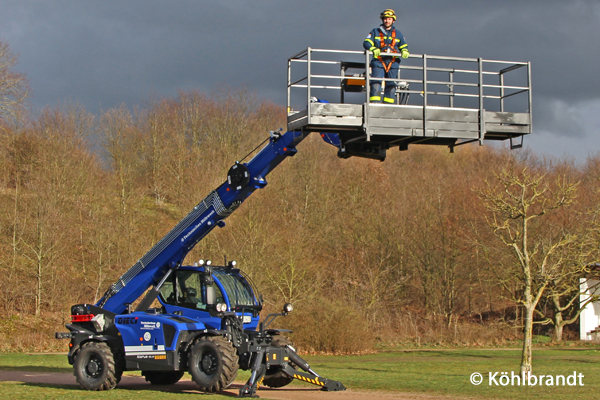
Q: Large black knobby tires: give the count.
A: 4